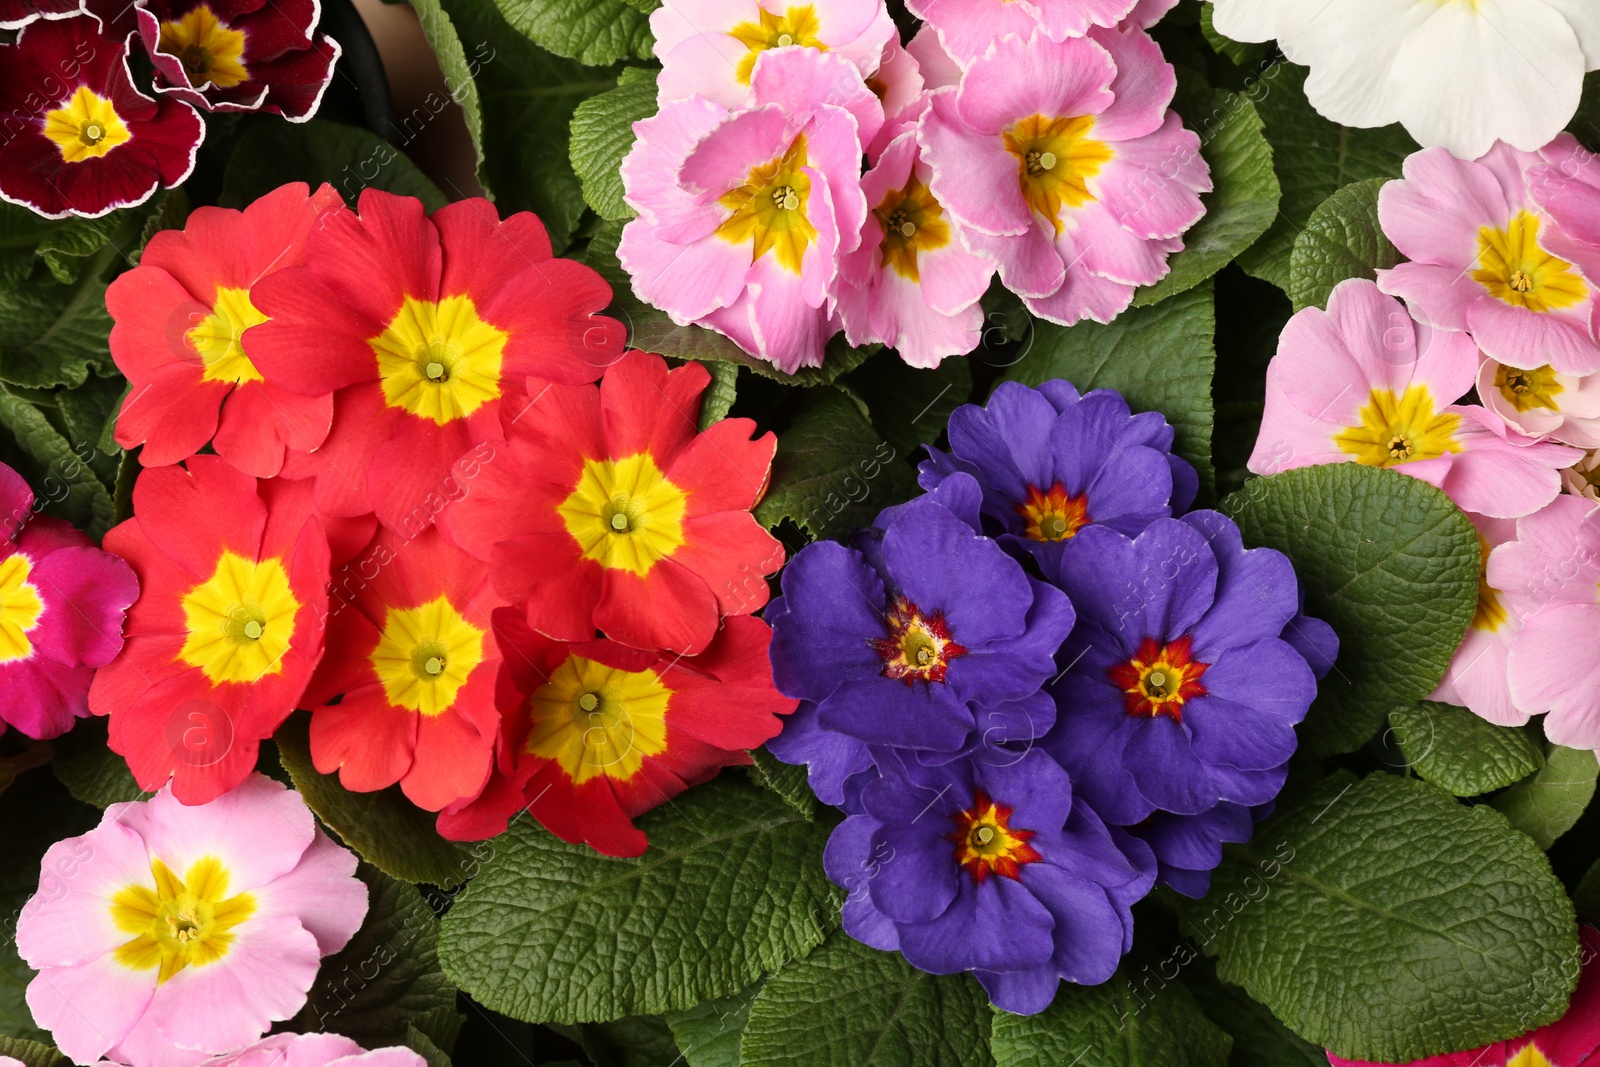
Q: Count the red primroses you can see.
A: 6